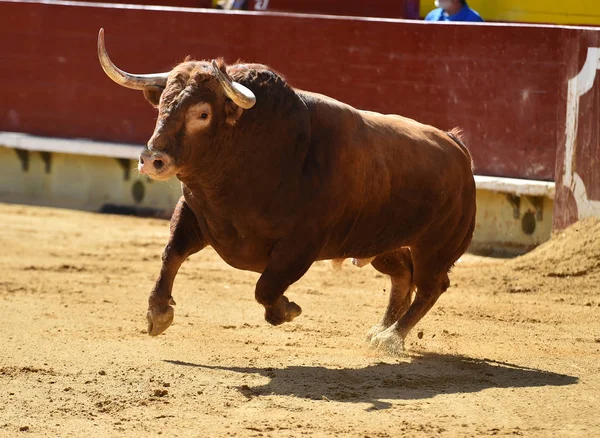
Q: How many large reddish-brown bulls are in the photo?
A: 1